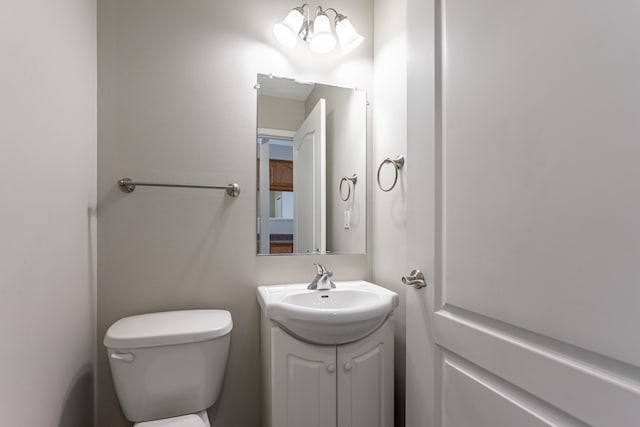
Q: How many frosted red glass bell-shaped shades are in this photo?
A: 0